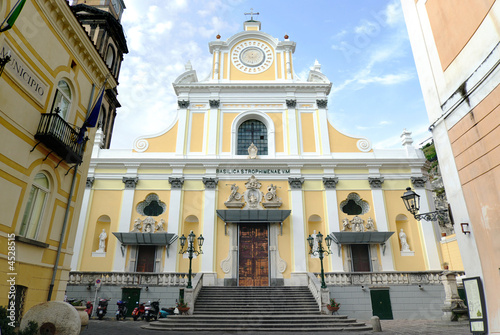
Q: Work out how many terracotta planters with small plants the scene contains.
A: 2